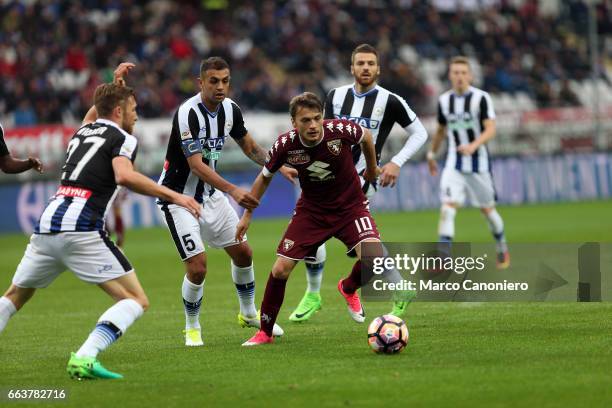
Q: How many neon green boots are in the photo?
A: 3